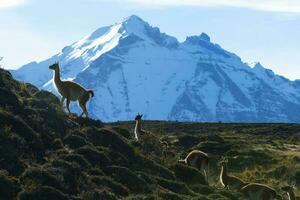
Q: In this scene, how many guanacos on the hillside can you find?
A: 6